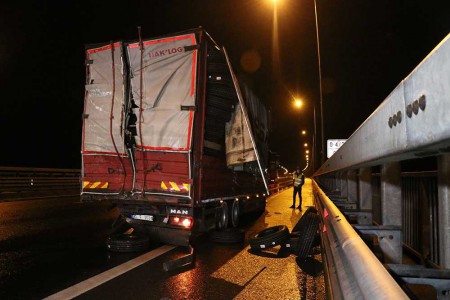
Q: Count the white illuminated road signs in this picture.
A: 1